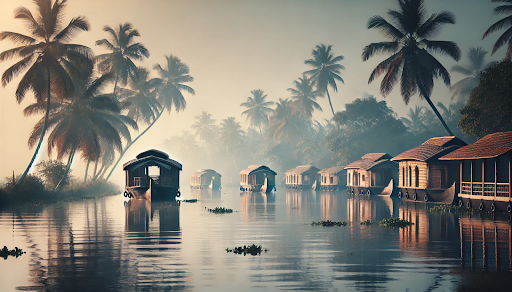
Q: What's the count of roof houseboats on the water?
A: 8